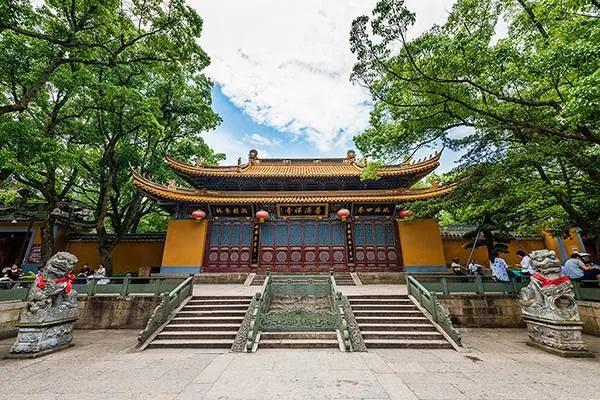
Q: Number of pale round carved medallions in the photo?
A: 14